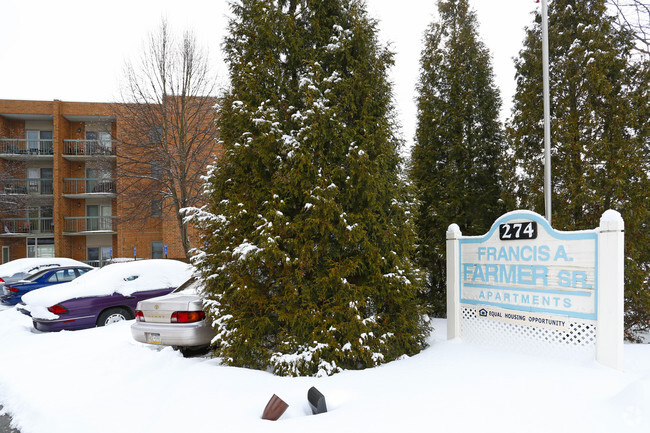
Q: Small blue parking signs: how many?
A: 3